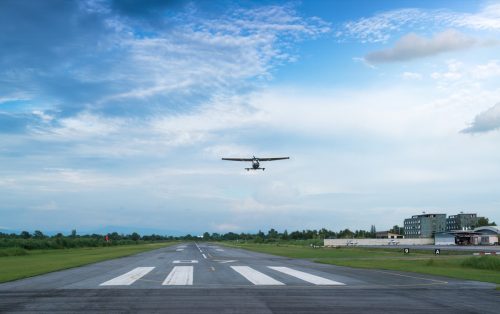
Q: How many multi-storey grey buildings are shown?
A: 2